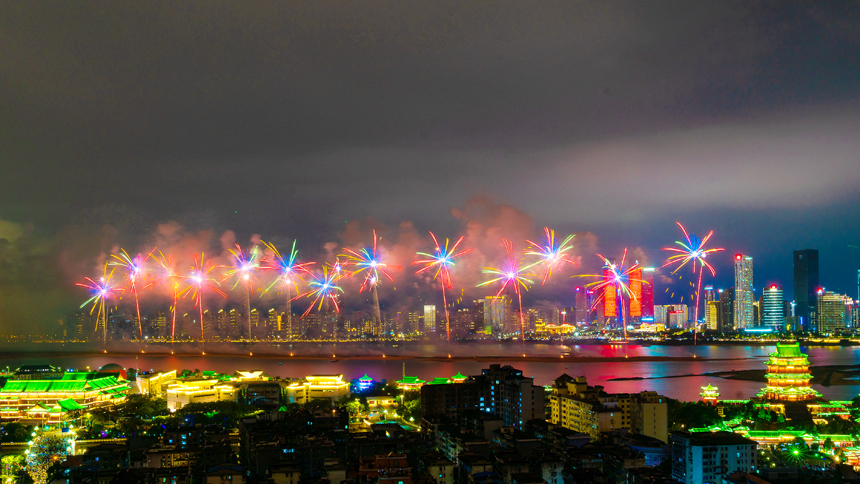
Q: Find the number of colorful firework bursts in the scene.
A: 13